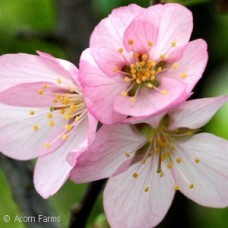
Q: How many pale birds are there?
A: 0